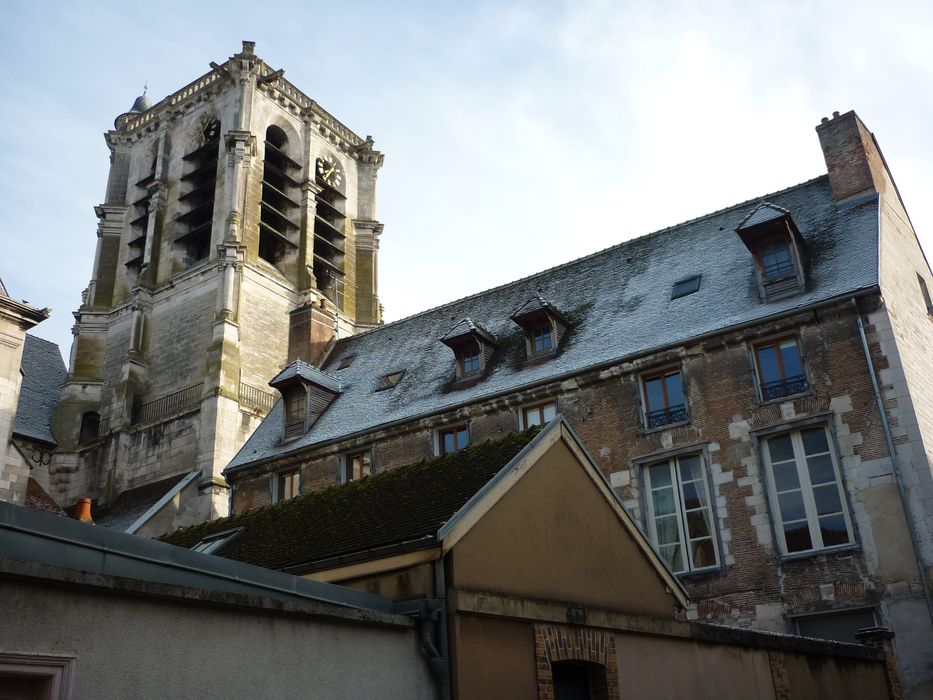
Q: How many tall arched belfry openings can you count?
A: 4